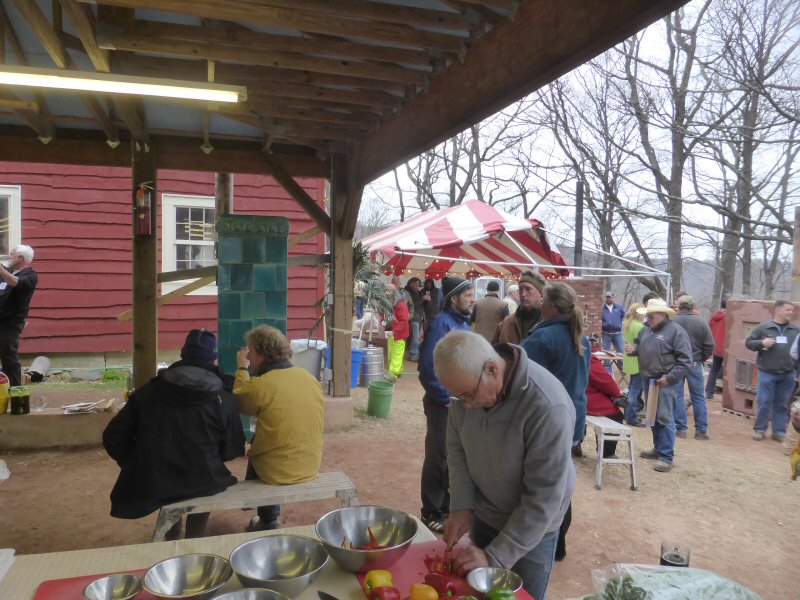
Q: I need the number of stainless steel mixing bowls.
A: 6